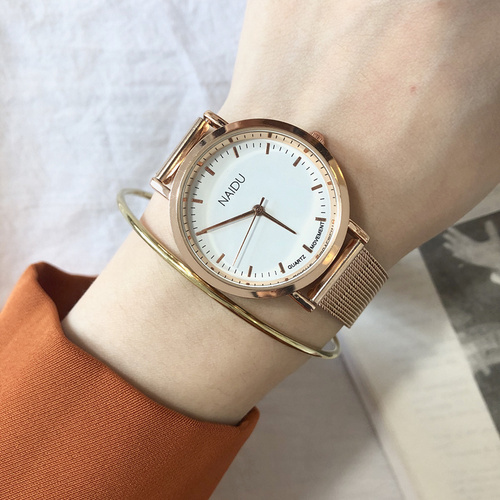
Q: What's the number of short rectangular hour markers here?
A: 12